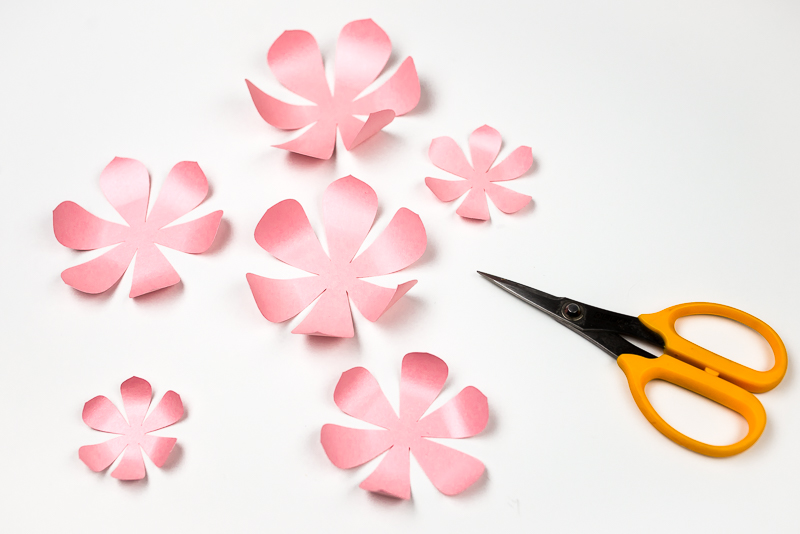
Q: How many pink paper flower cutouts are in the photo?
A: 6